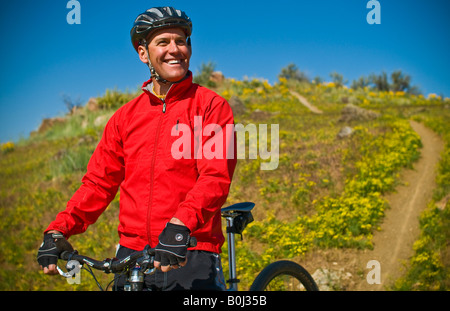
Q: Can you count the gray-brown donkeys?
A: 0